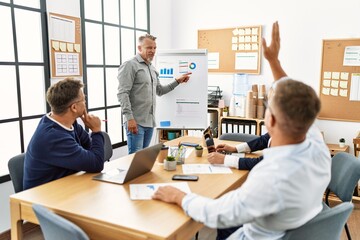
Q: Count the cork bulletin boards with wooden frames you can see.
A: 3